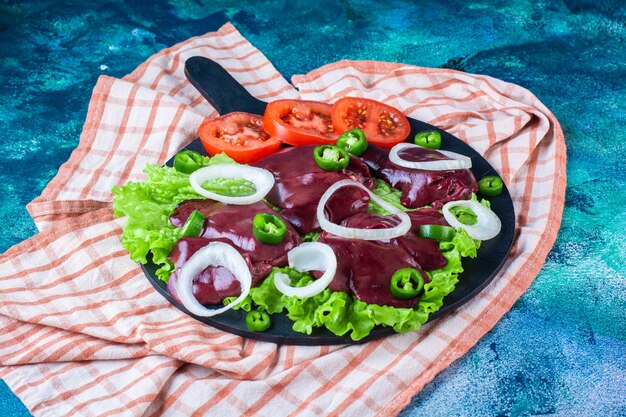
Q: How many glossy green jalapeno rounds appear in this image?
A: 10